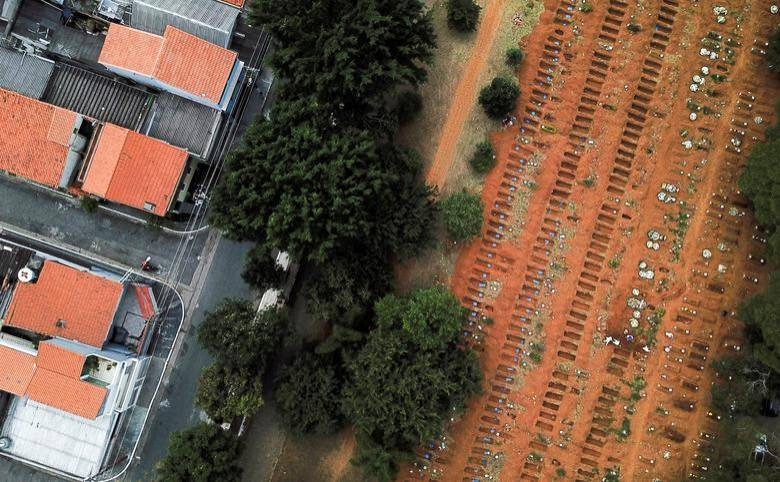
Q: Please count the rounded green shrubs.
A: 5